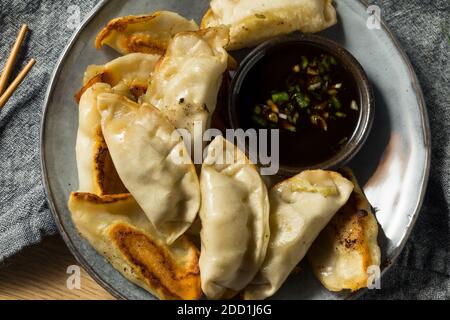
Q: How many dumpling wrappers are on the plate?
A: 10